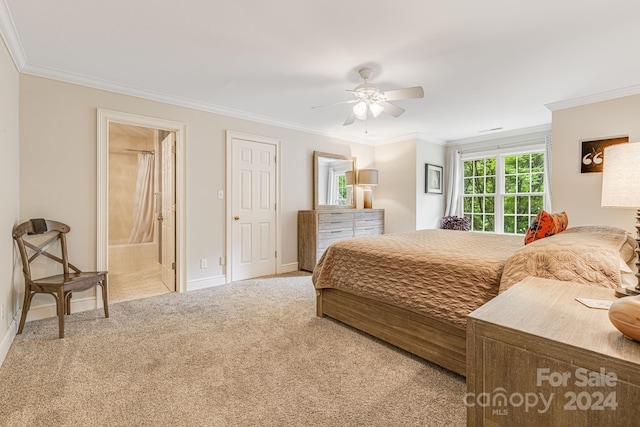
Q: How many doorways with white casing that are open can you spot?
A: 1